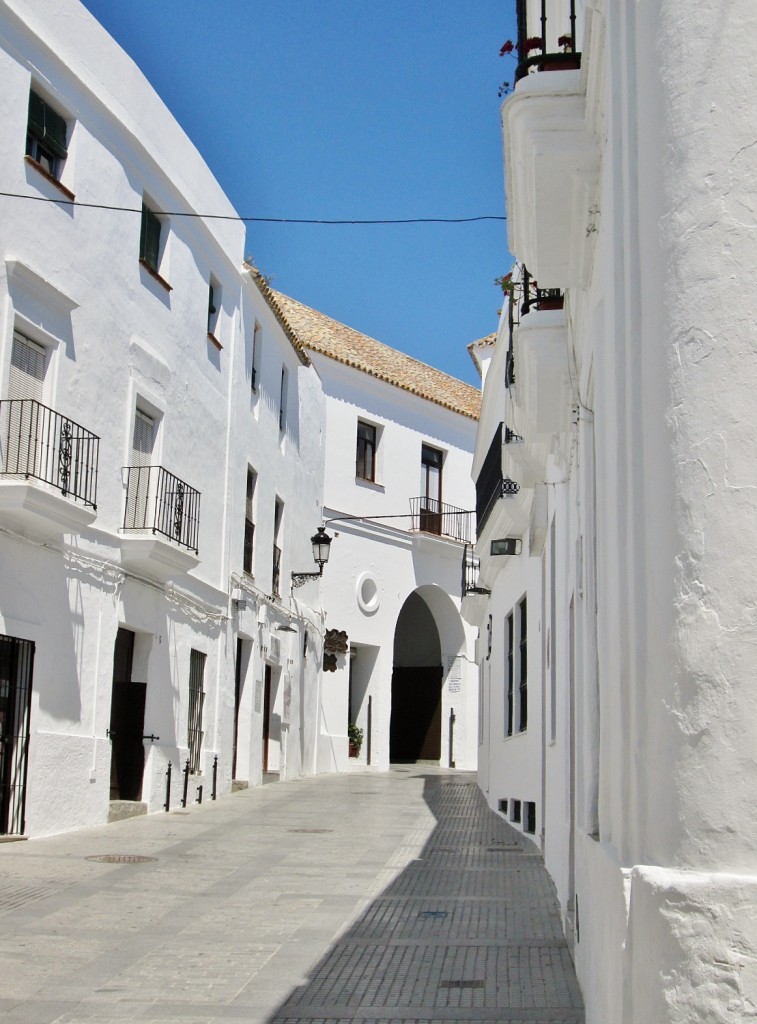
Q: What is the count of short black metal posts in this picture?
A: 4